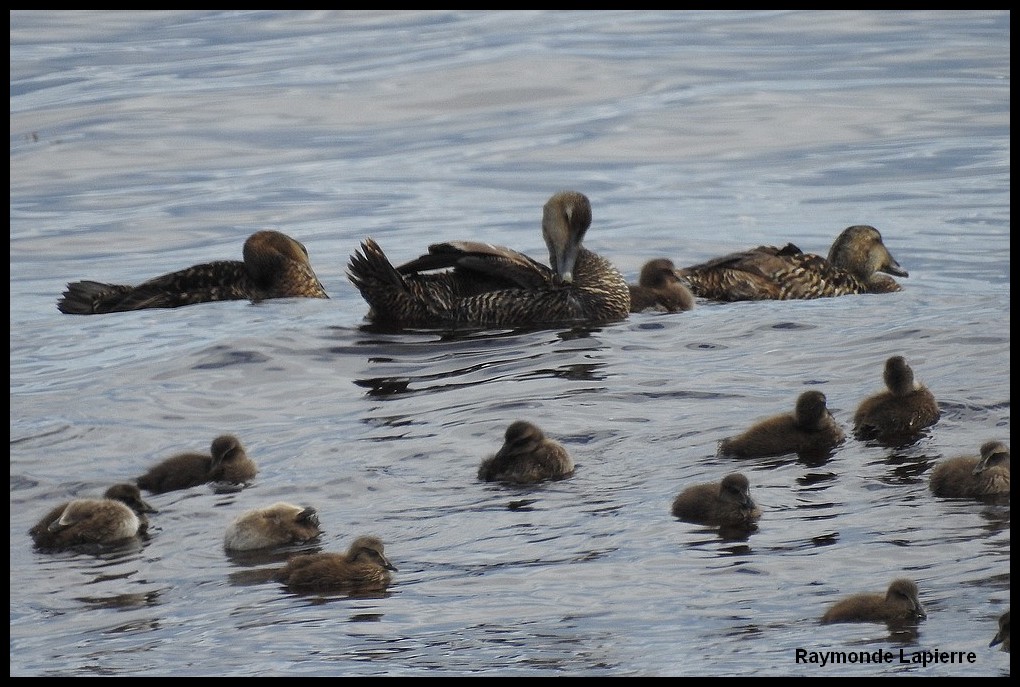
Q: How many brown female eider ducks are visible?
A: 3